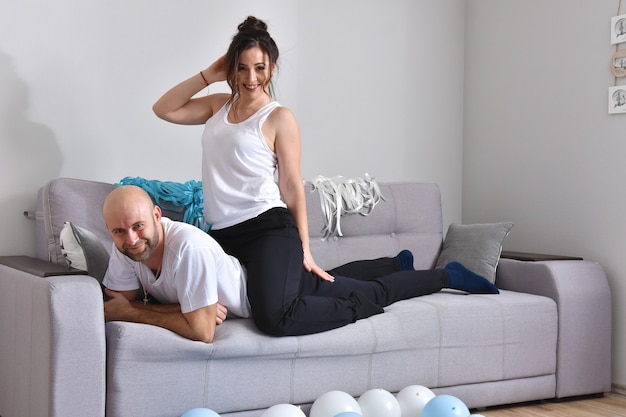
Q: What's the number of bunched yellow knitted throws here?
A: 0